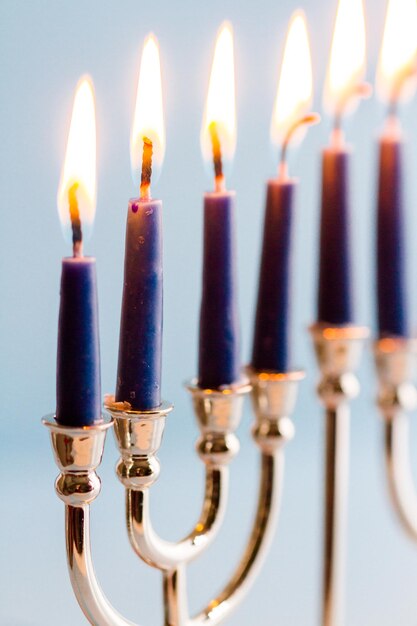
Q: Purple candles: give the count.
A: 6